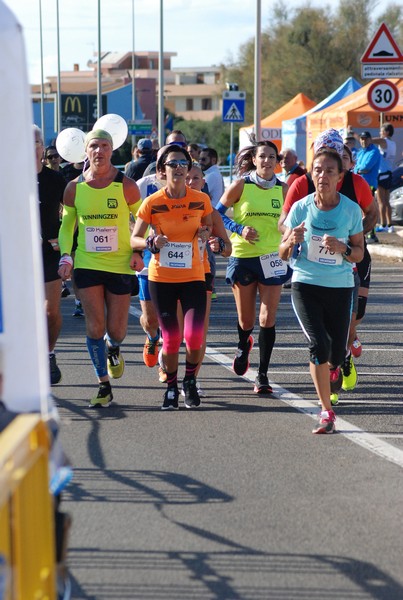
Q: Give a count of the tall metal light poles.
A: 6